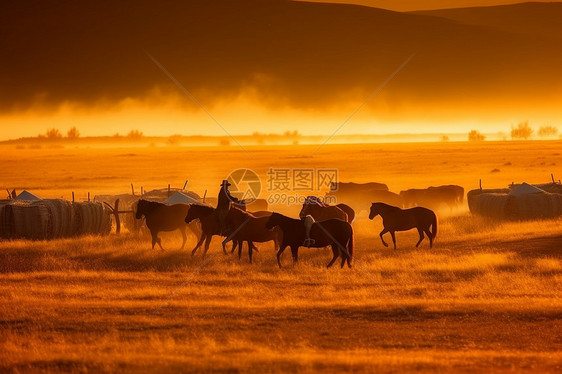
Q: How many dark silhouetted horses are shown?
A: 6